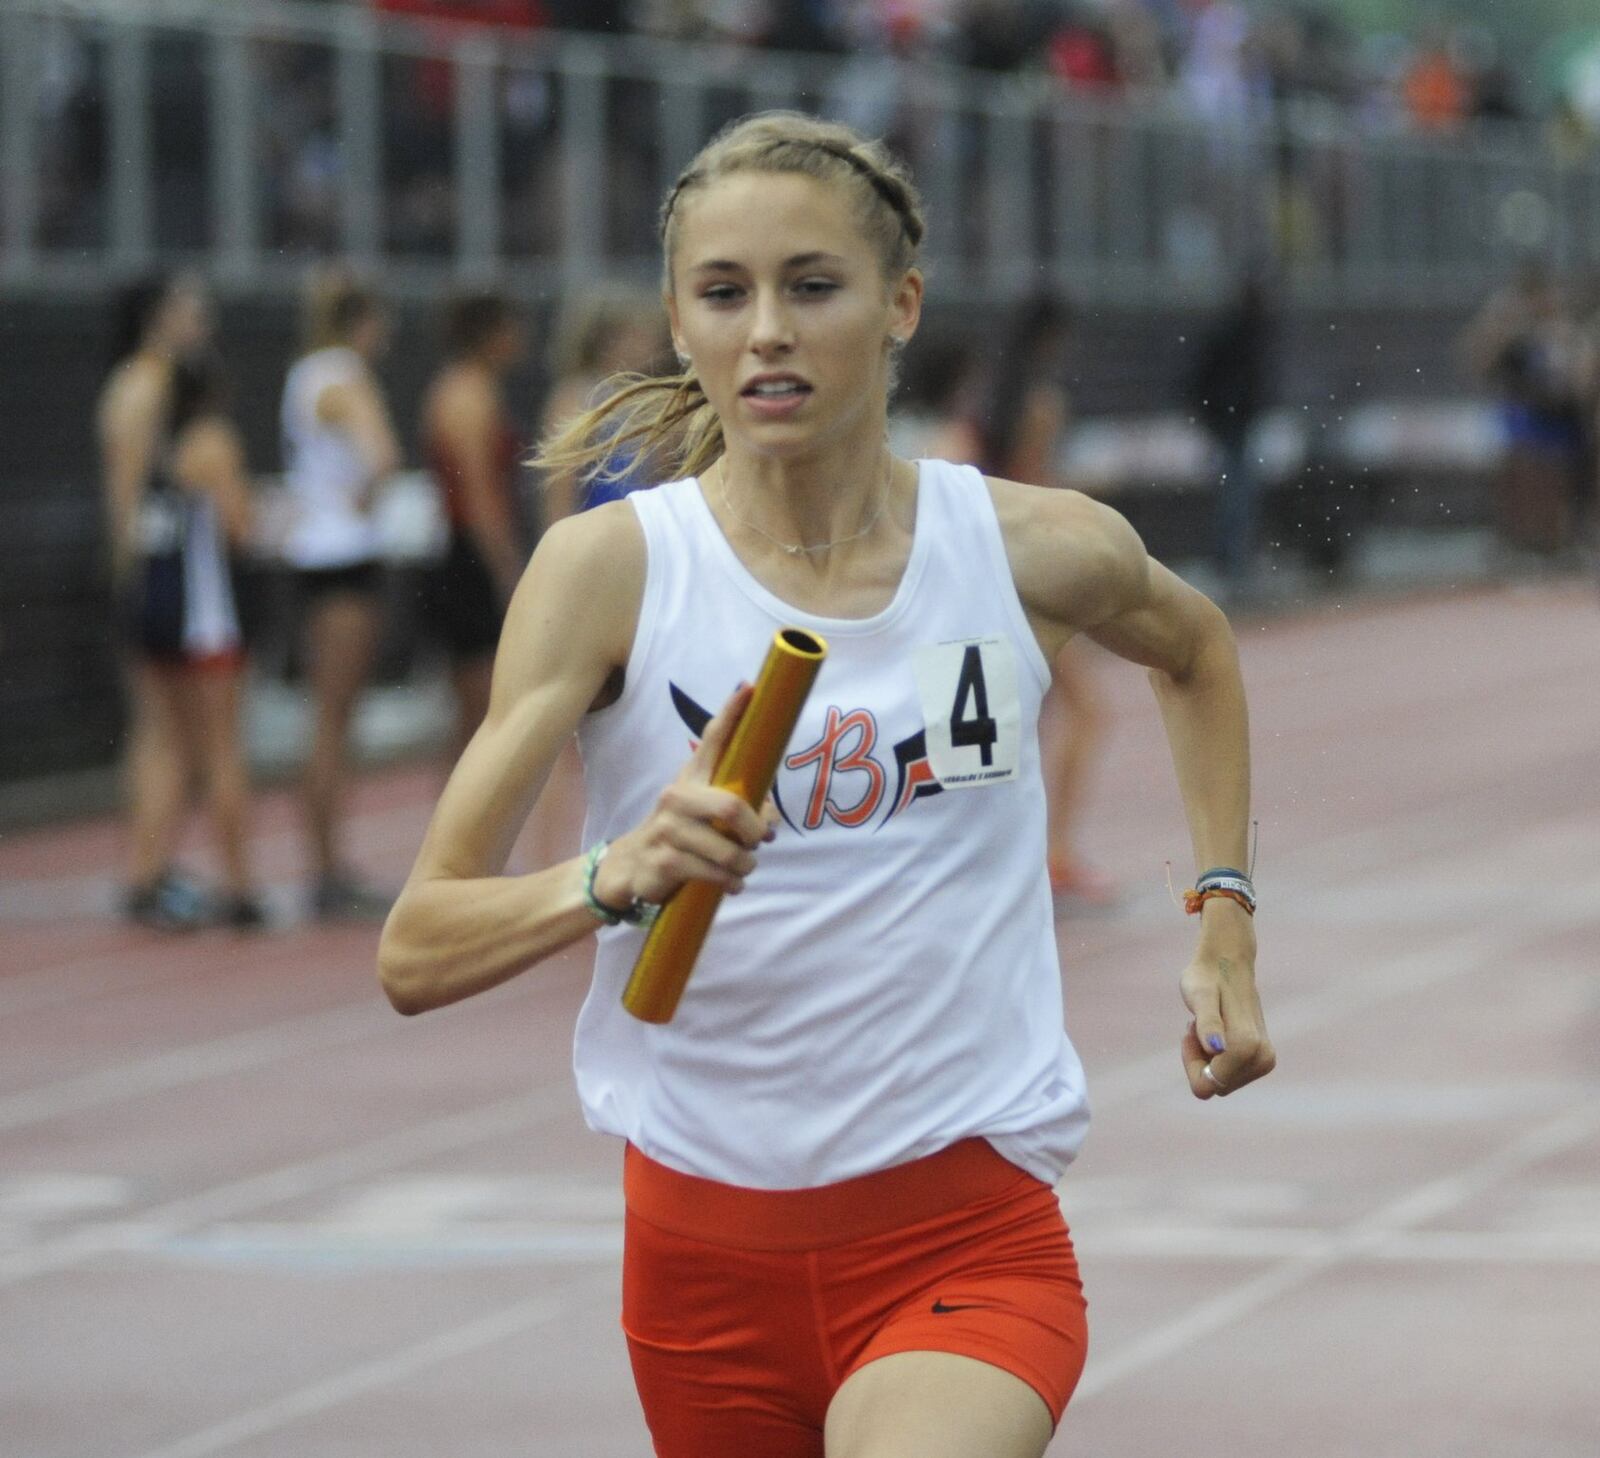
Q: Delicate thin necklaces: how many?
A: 1